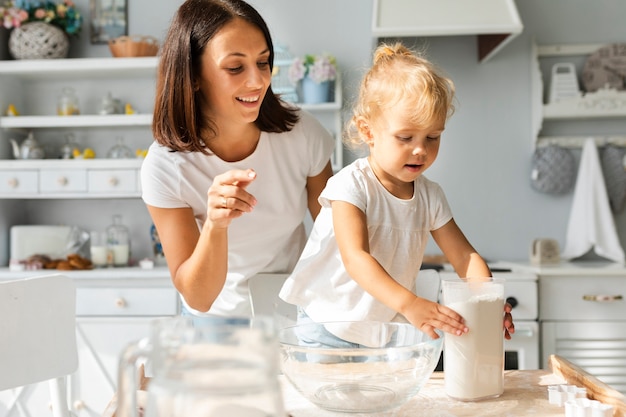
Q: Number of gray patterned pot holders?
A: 2